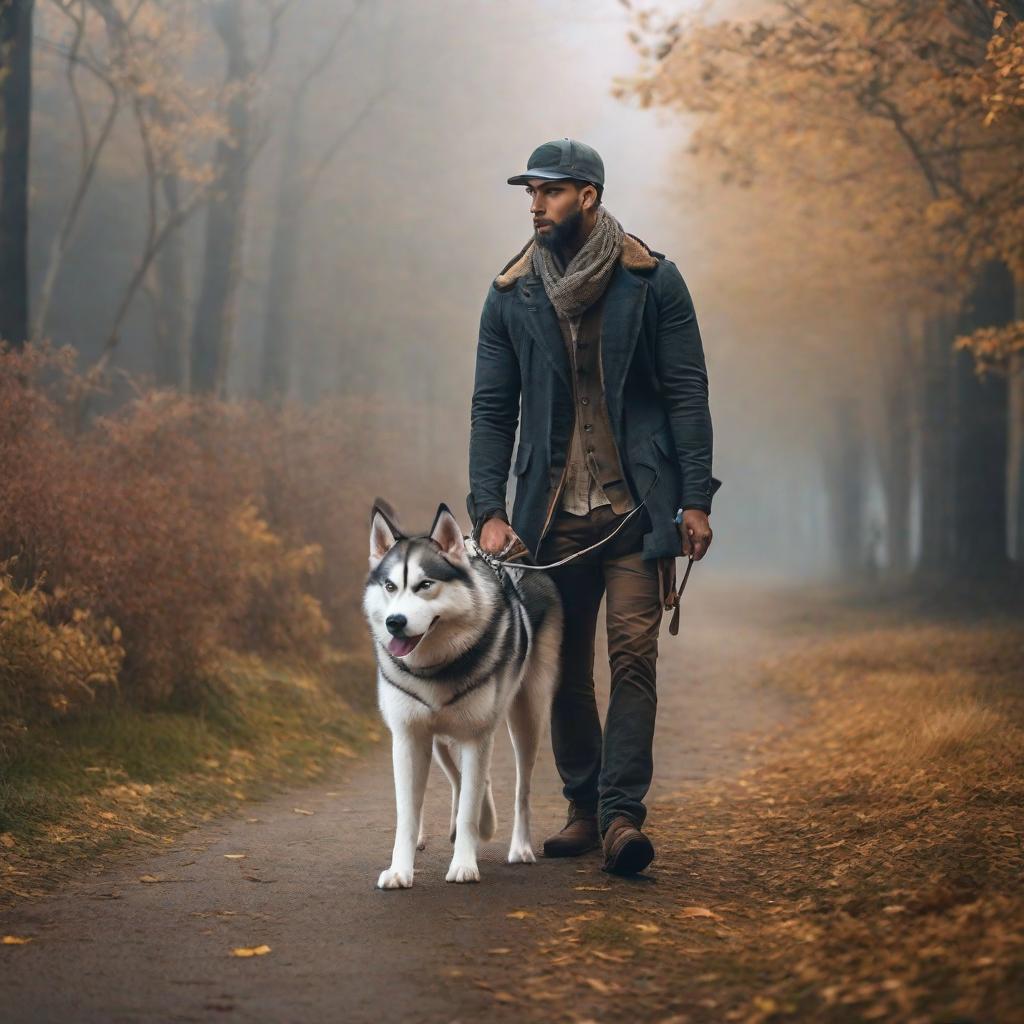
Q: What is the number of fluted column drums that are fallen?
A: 0